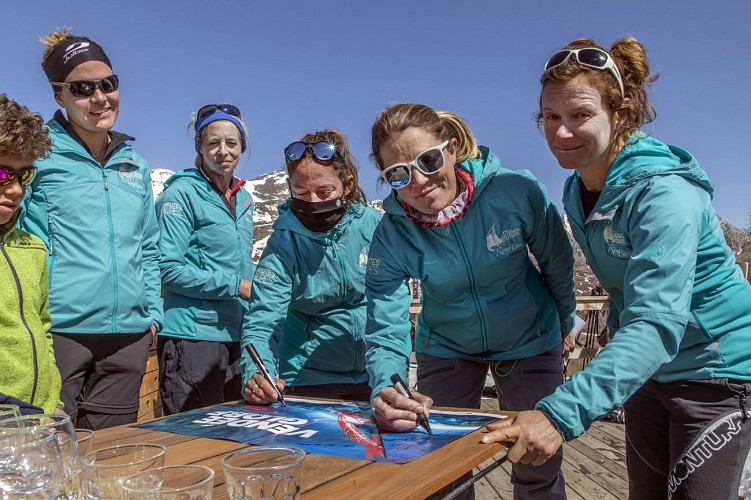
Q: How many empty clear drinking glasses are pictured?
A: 7